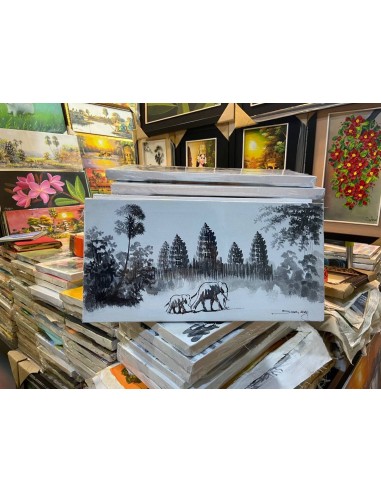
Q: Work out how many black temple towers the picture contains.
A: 5